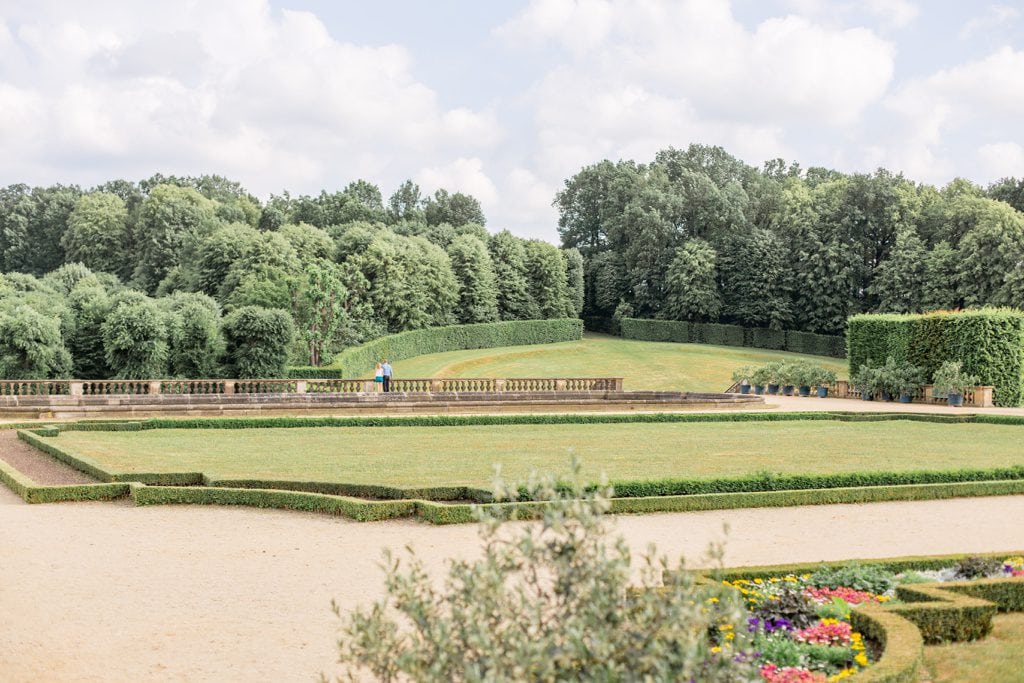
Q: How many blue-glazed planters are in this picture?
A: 10